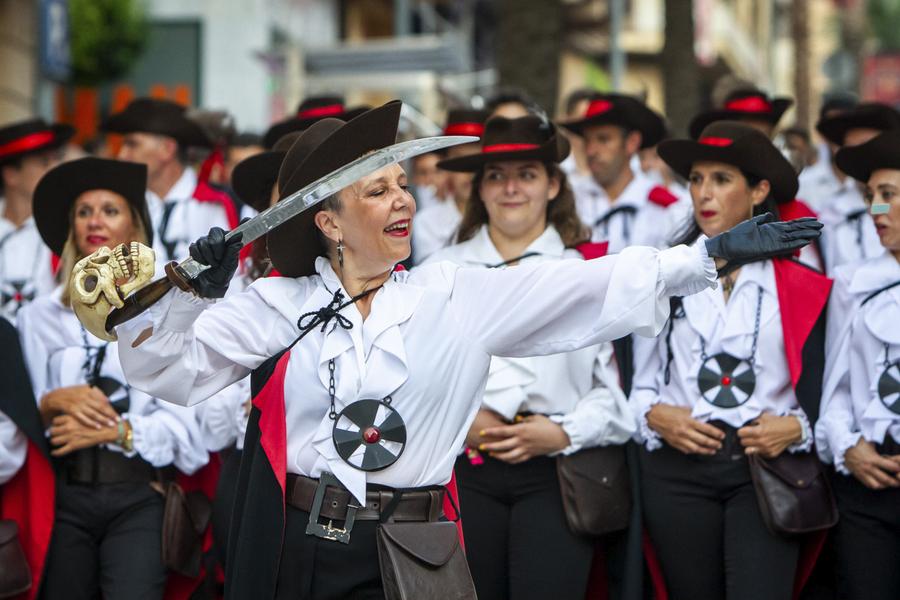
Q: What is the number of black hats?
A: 13